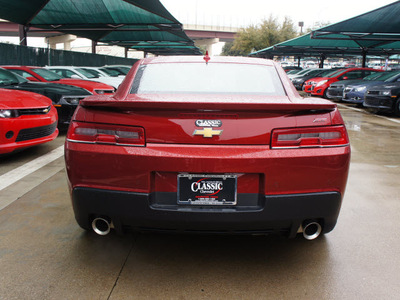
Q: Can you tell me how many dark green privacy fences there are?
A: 1